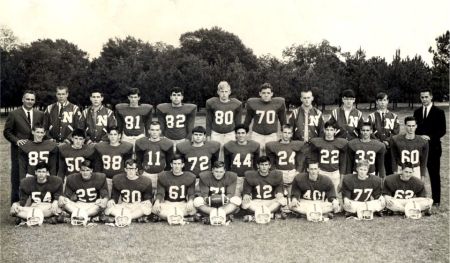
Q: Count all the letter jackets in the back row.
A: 5